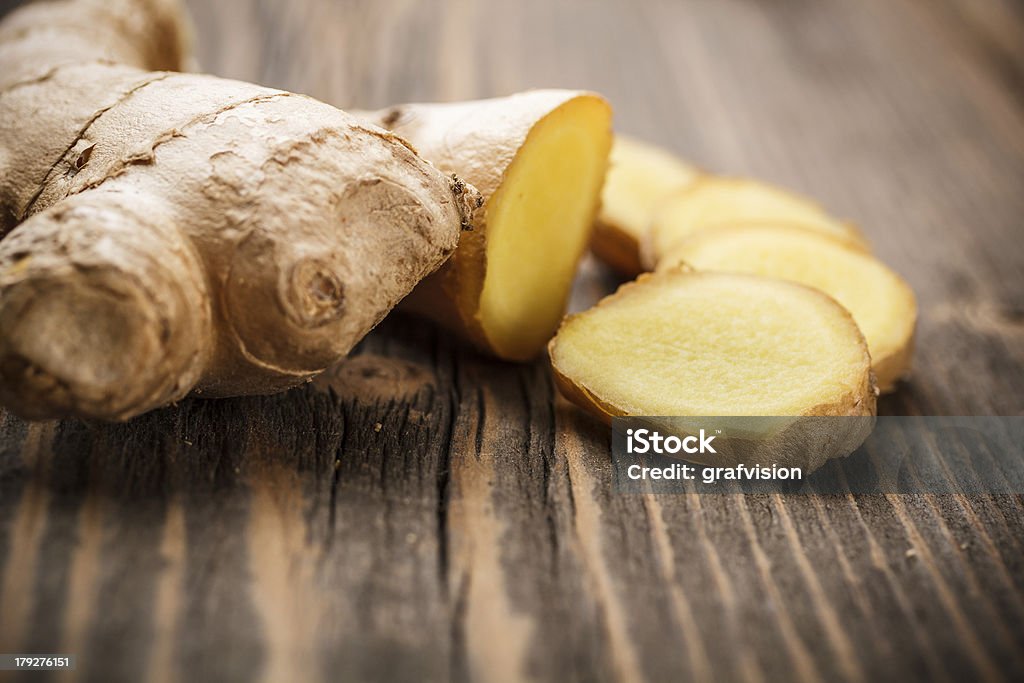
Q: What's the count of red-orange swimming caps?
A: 0